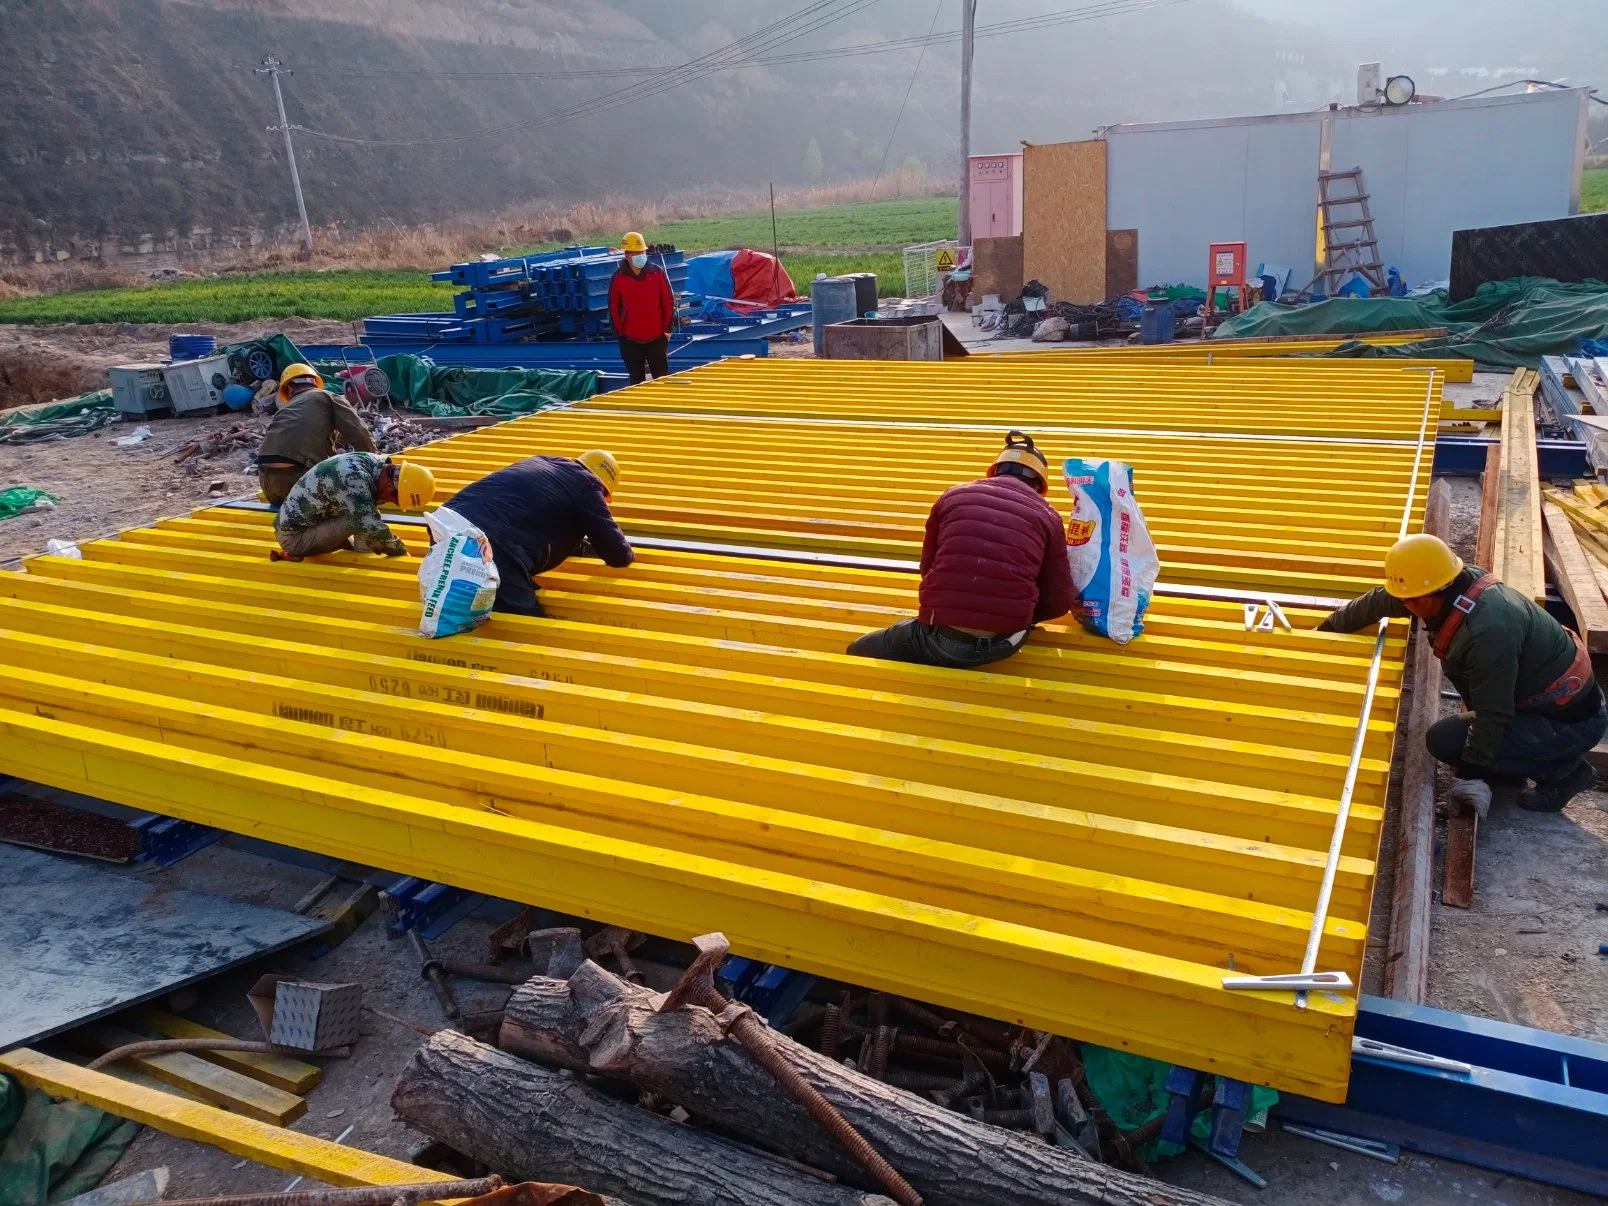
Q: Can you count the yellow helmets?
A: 6